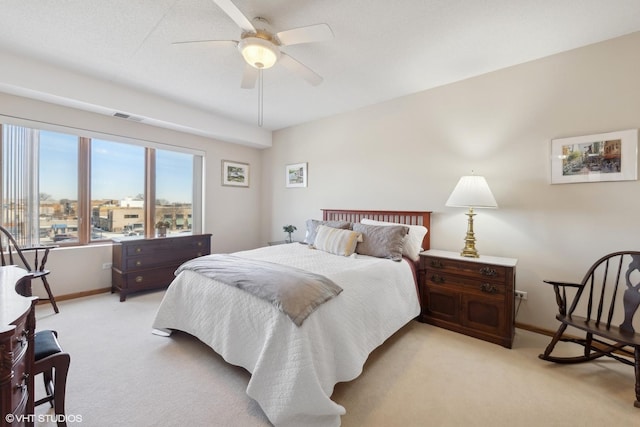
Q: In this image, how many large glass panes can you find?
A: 3